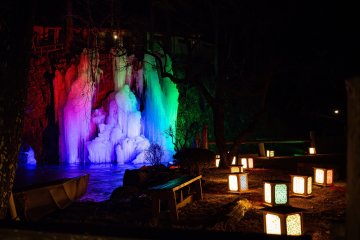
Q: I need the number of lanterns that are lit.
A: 11